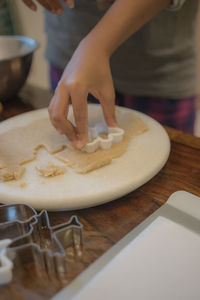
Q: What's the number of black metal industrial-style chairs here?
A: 0